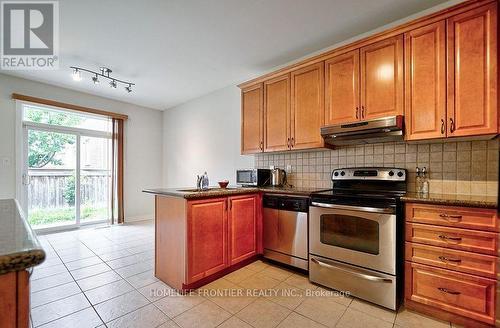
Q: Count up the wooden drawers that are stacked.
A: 4